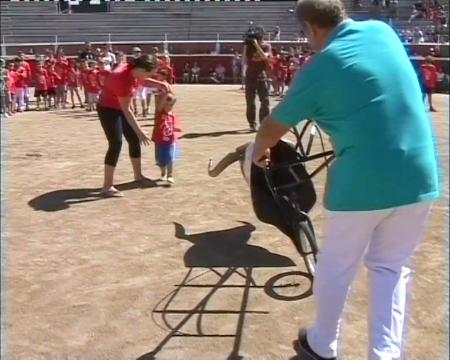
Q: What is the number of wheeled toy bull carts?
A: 1